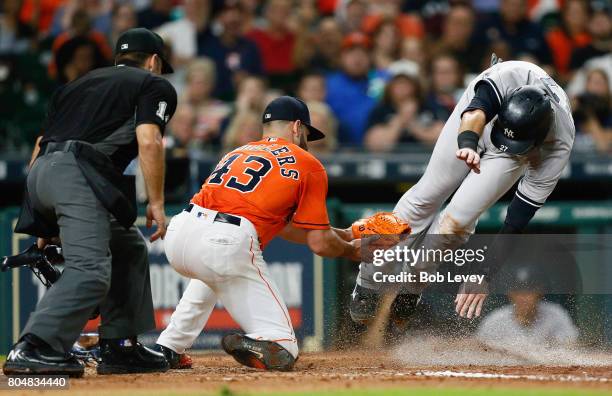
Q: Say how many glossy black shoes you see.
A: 2